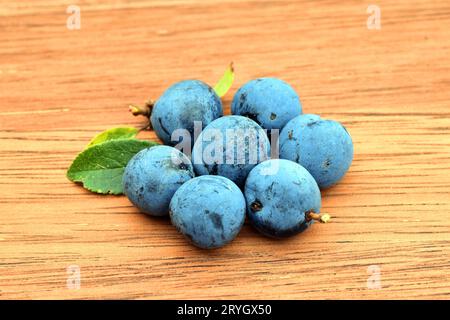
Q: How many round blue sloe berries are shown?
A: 7